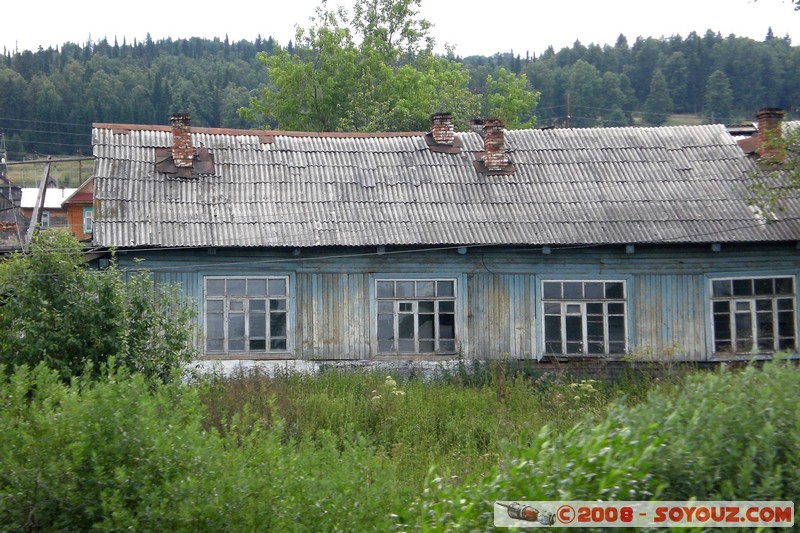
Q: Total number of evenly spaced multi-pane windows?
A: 4